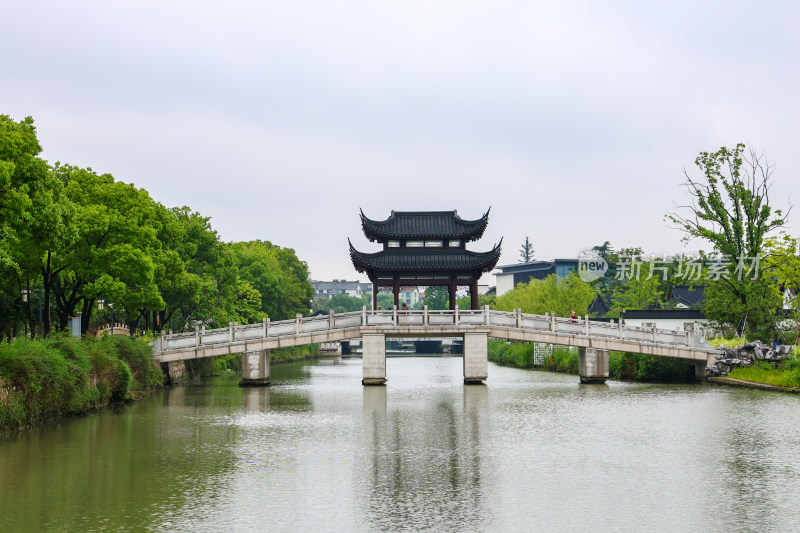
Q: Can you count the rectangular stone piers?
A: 4